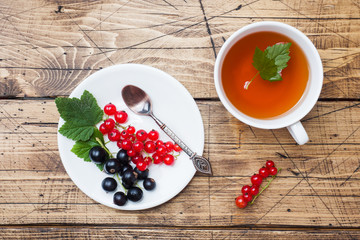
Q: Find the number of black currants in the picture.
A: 11